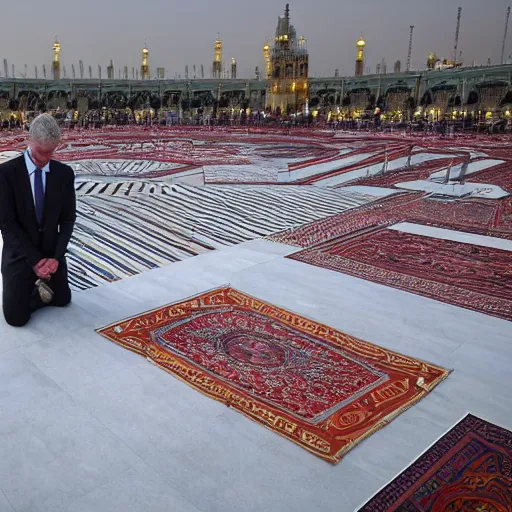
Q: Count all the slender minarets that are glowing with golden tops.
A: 5